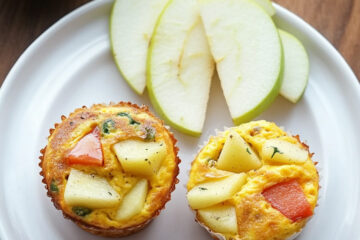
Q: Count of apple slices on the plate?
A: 5